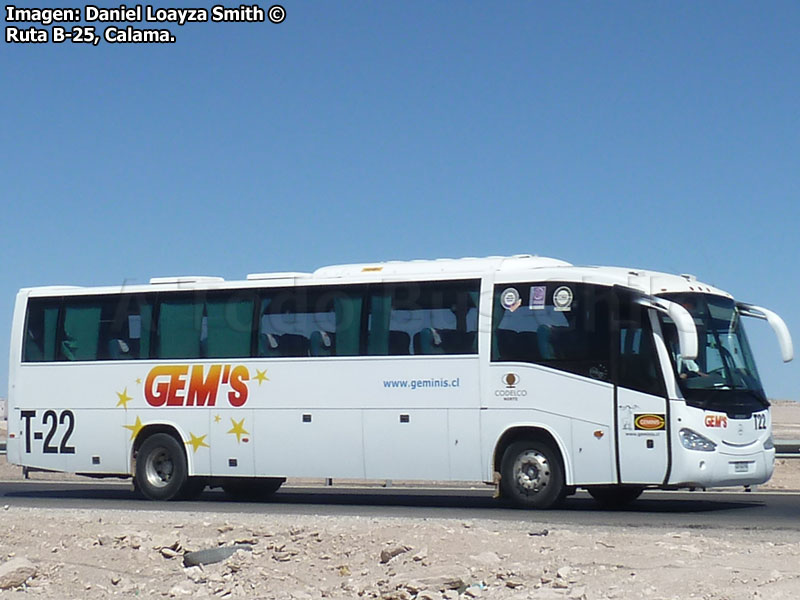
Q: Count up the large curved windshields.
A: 1